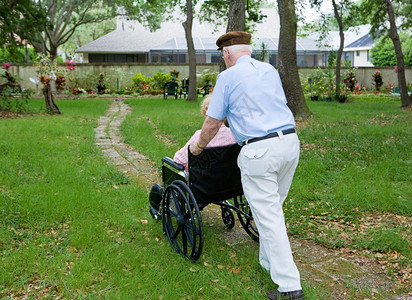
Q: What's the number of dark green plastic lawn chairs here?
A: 3